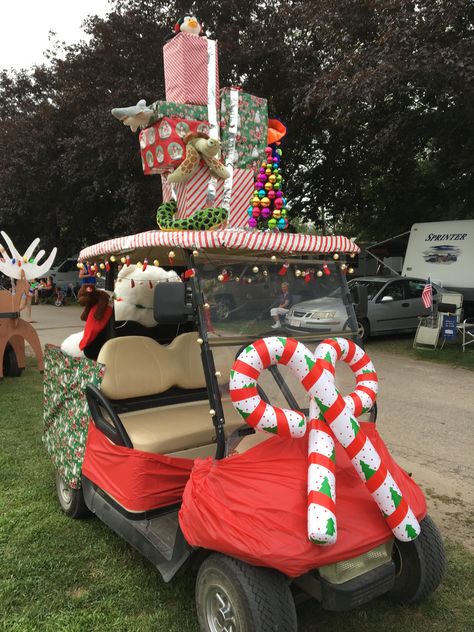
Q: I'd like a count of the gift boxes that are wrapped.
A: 5